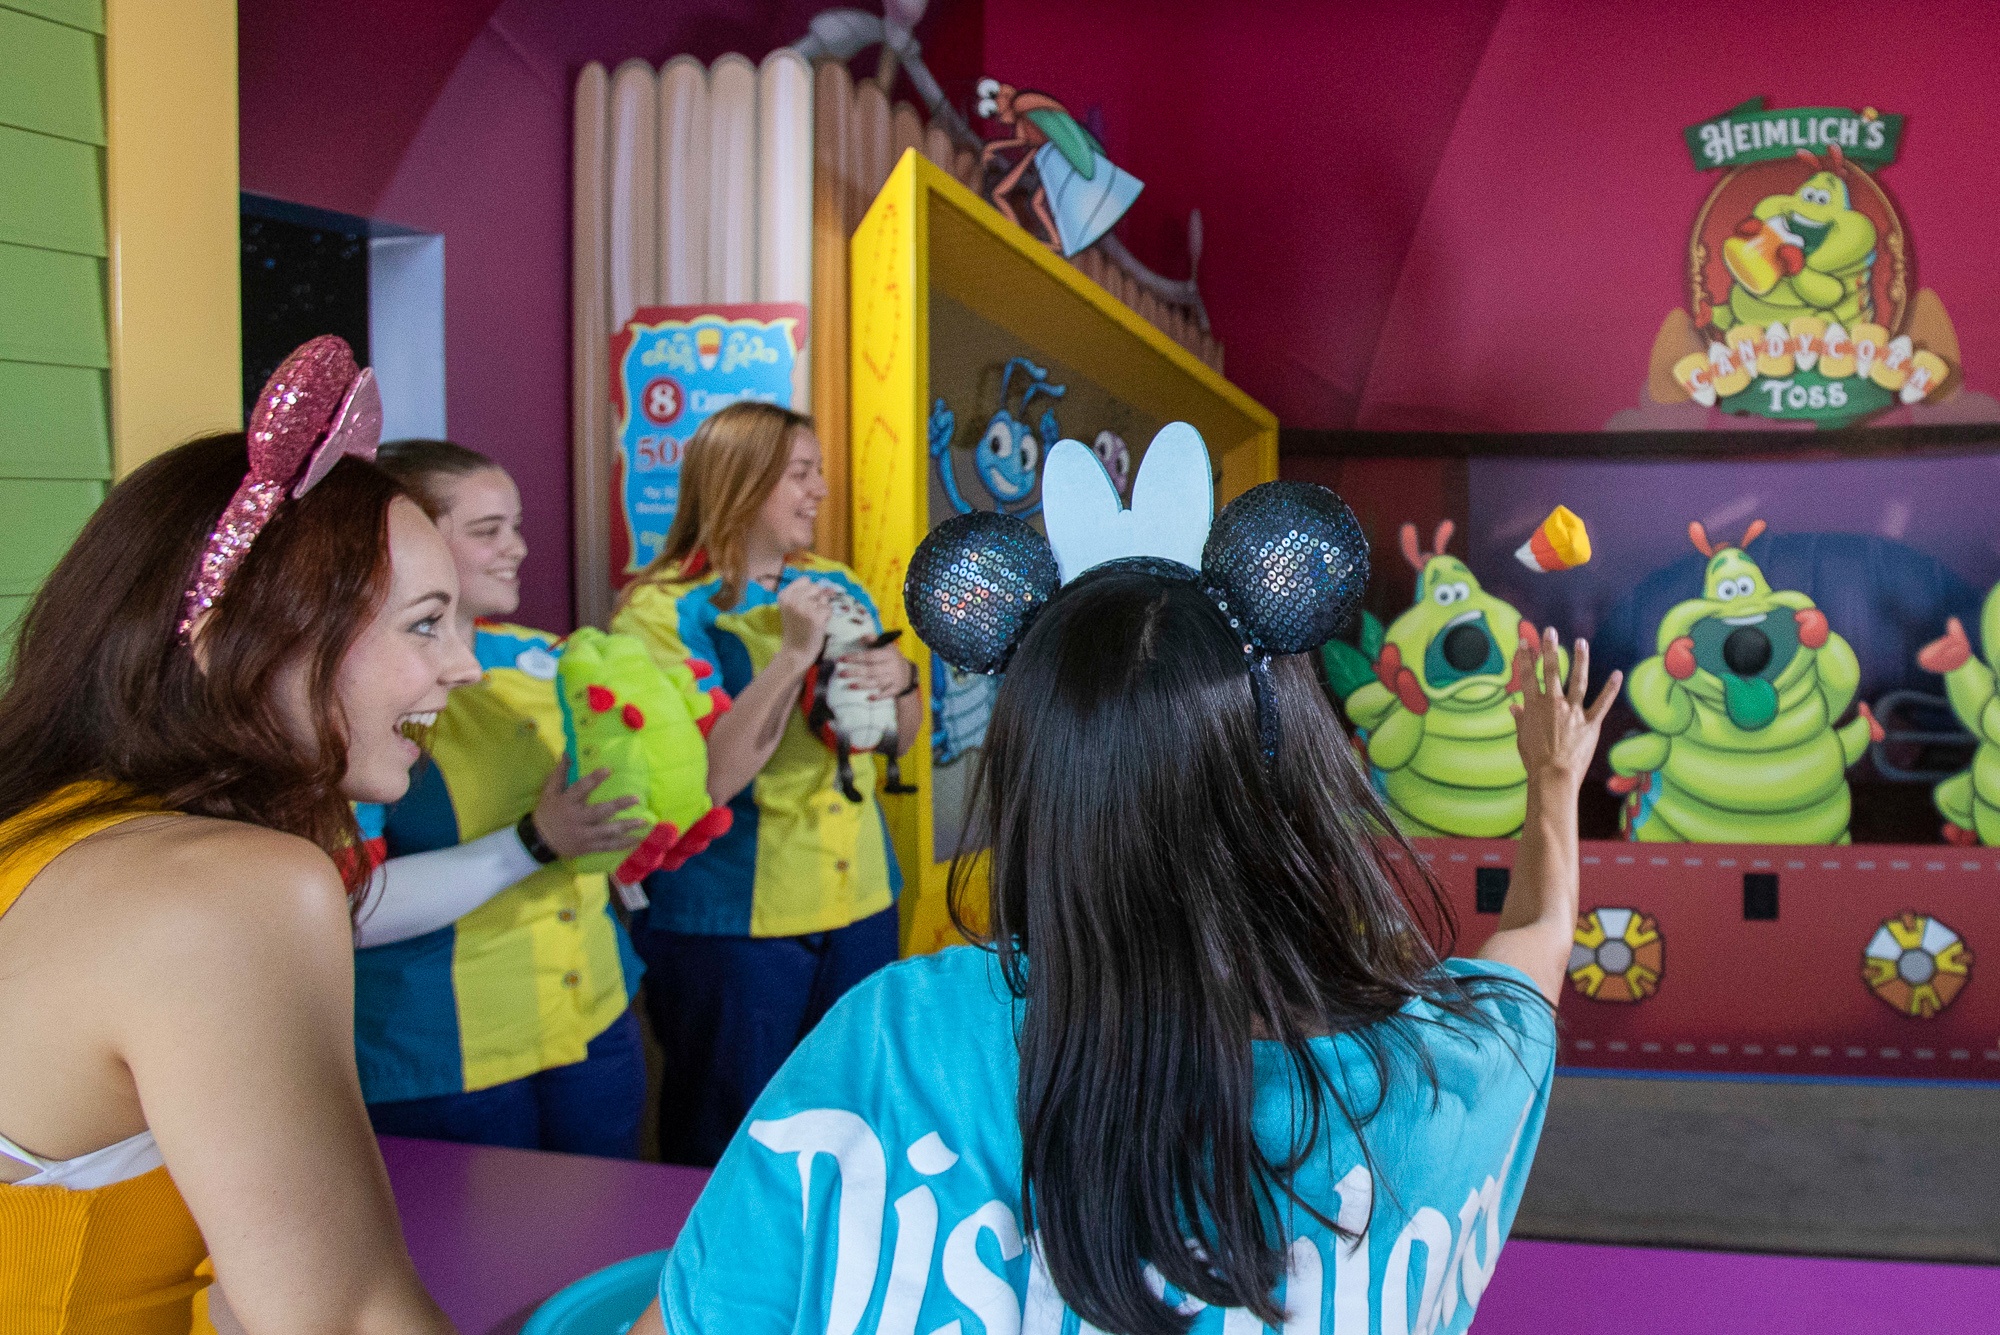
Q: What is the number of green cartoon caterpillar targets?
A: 3